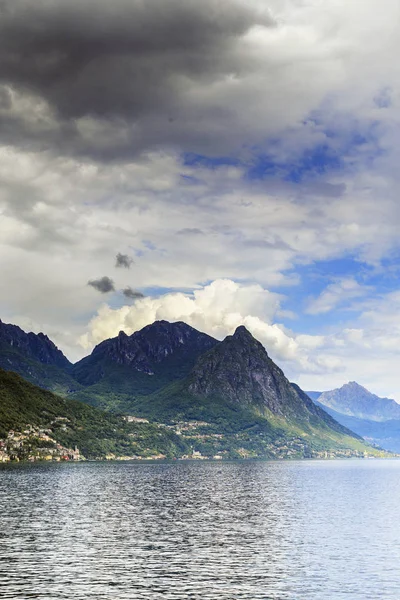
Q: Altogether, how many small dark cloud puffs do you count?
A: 3